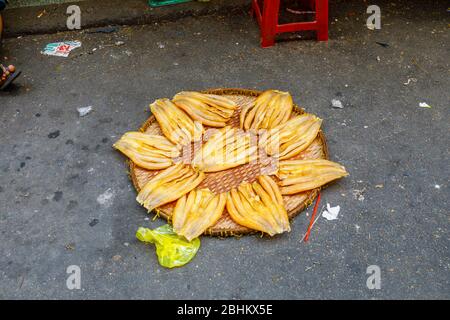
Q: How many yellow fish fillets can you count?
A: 10